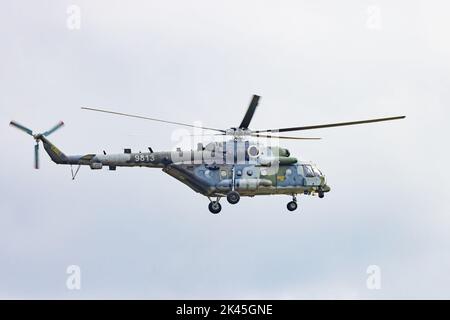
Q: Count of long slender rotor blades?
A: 5